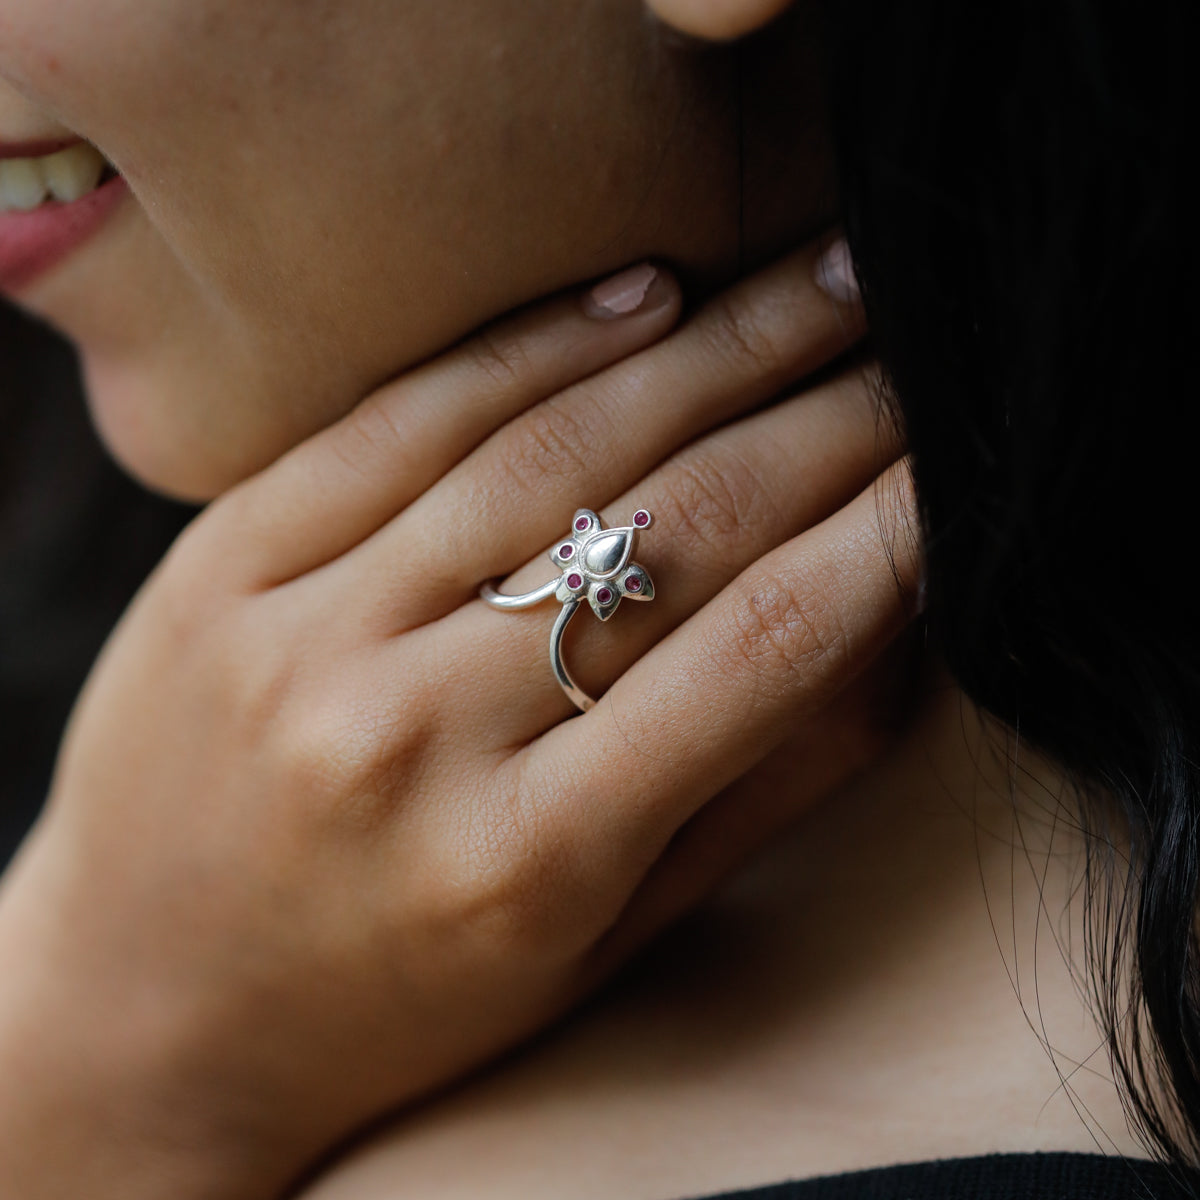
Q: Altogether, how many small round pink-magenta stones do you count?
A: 6